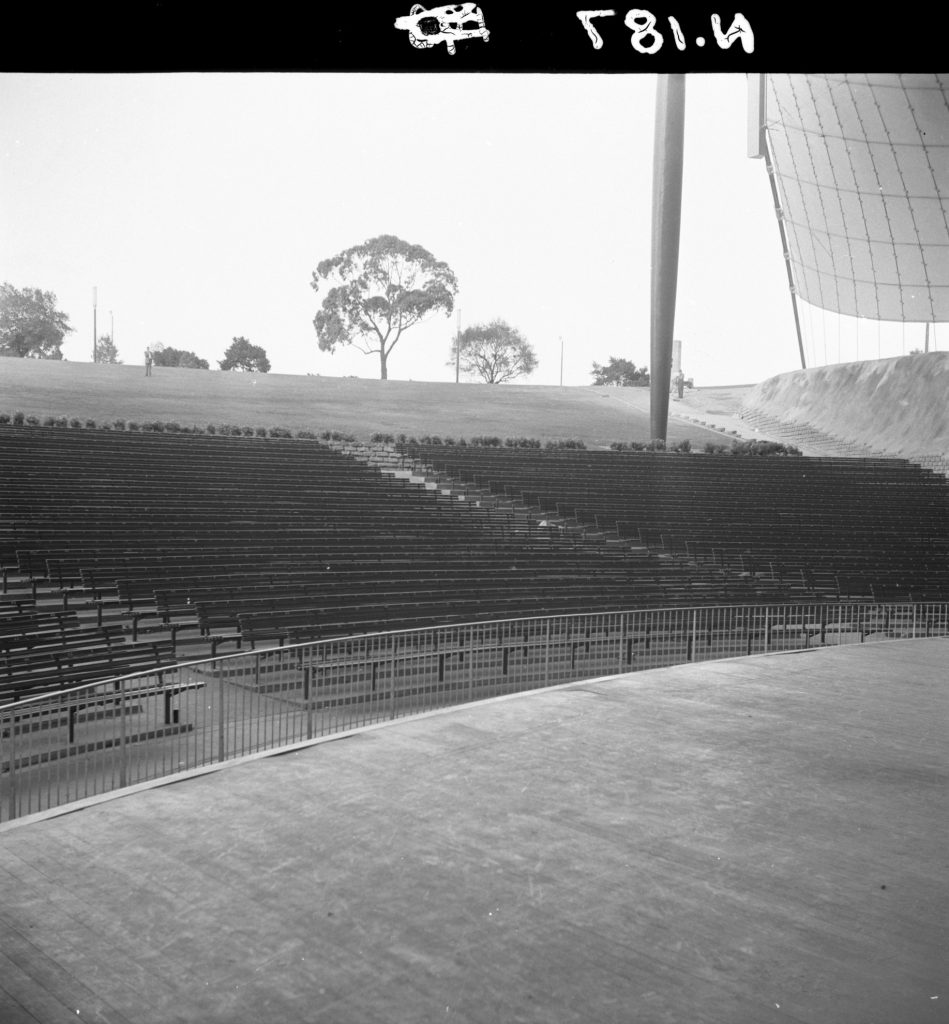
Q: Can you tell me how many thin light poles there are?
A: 4